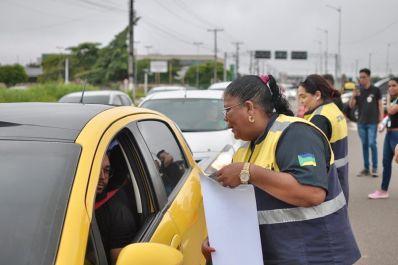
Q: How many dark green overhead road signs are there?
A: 3